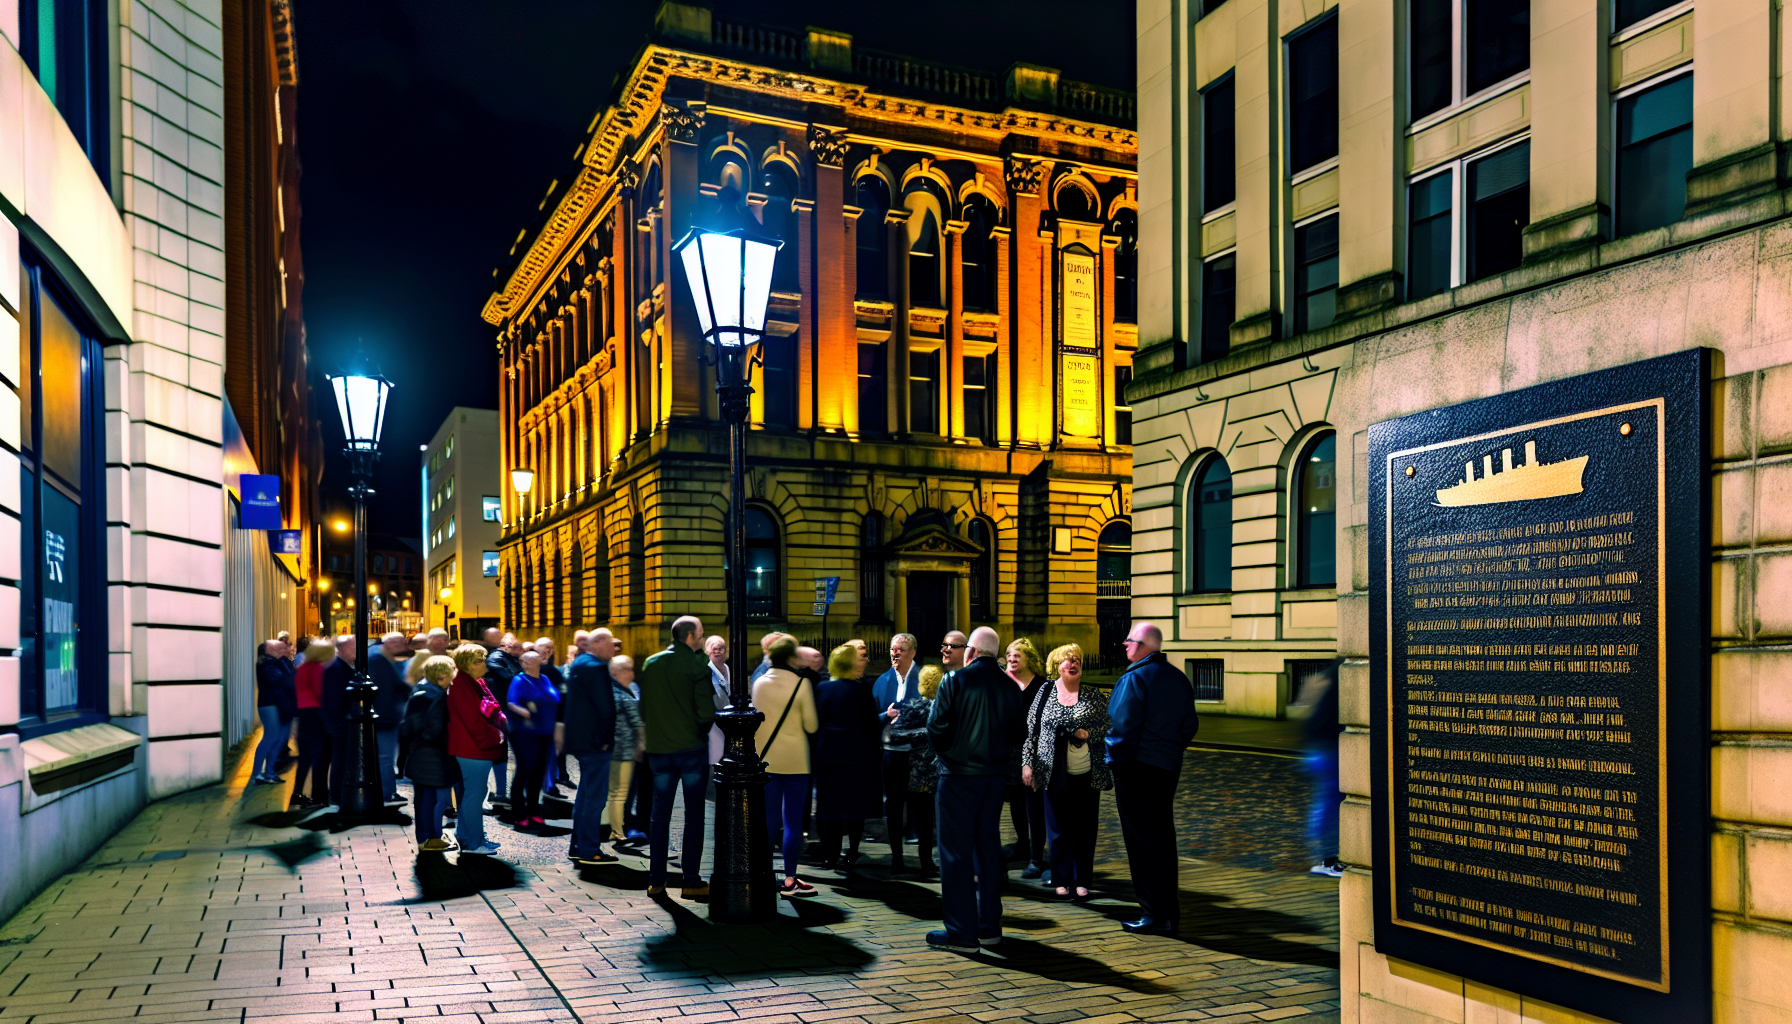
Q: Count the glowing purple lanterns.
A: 0